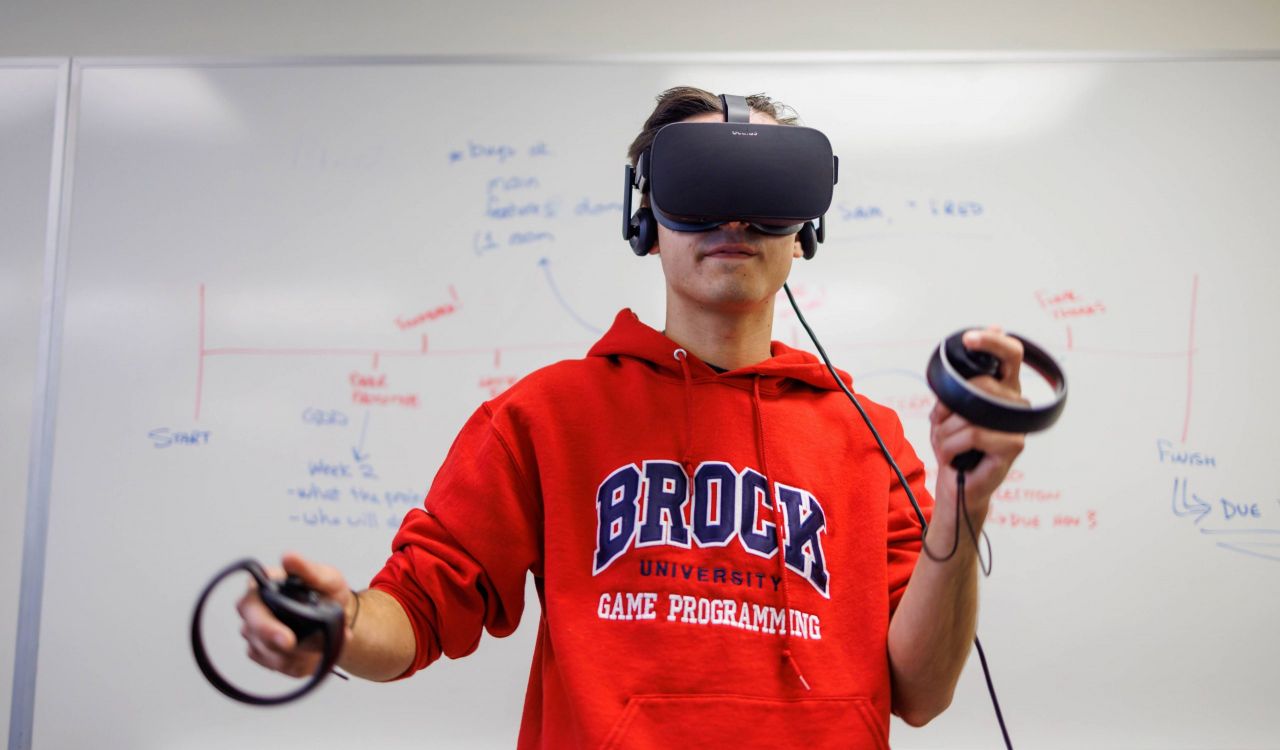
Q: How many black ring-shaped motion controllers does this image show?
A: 2